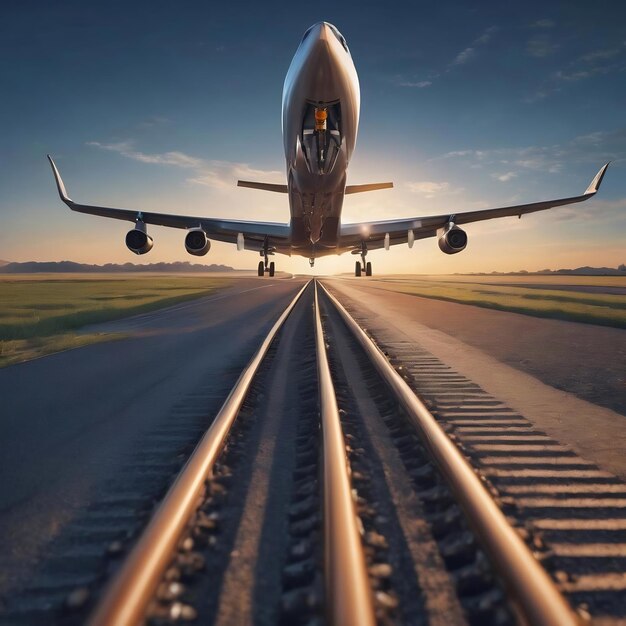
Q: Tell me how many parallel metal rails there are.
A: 3